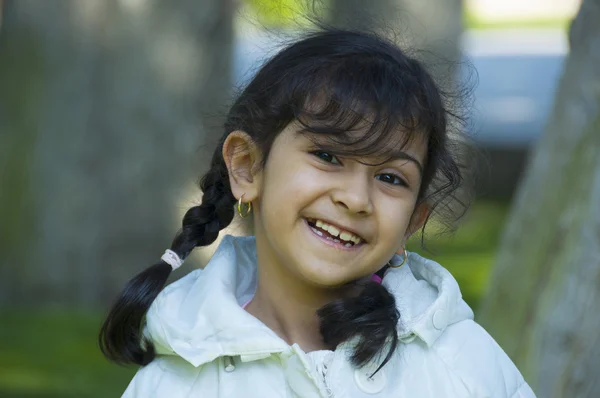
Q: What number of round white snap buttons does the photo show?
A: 2